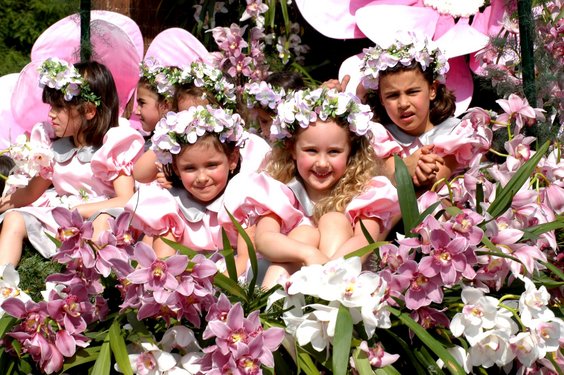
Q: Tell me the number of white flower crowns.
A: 7